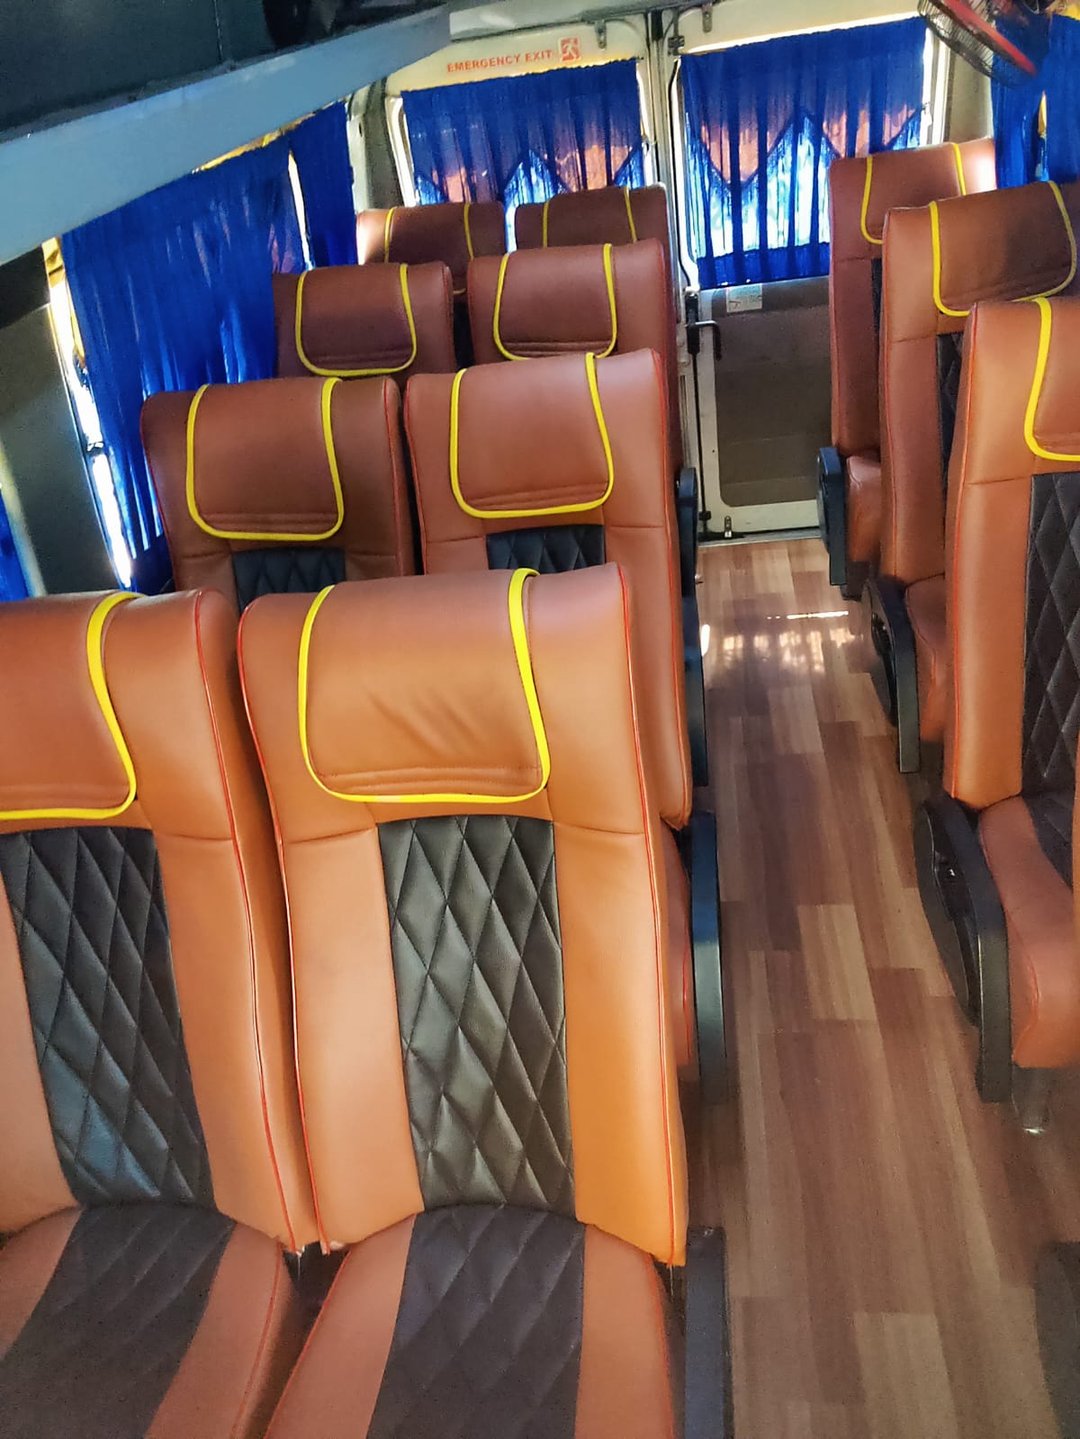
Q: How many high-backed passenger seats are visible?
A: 11